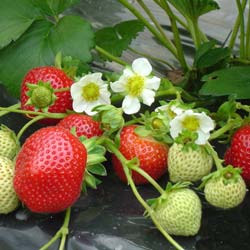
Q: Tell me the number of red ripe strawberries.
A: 5